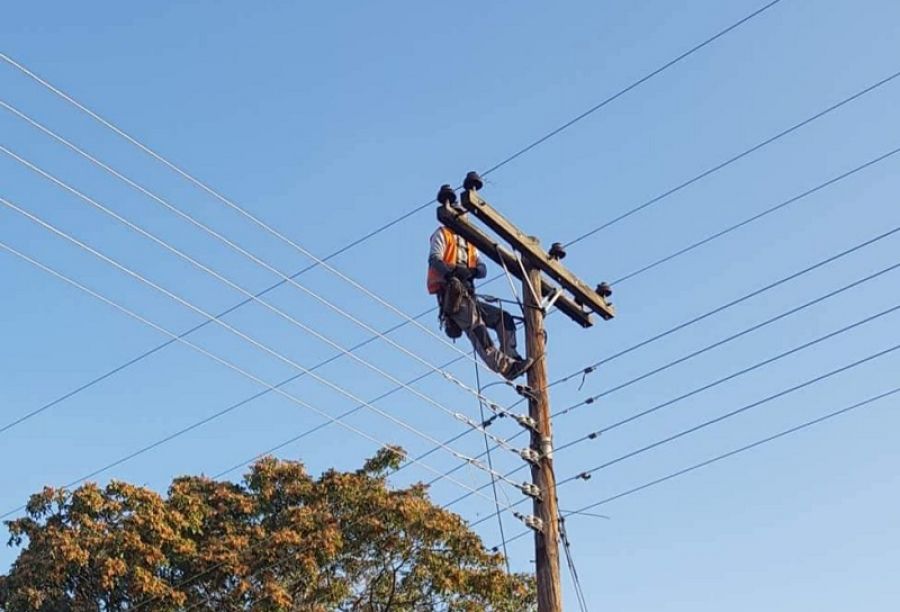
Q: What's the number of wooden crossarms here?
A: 2